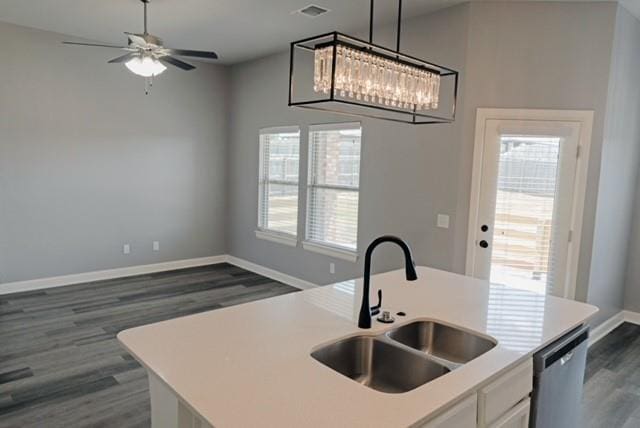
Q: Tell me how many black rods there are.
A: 2